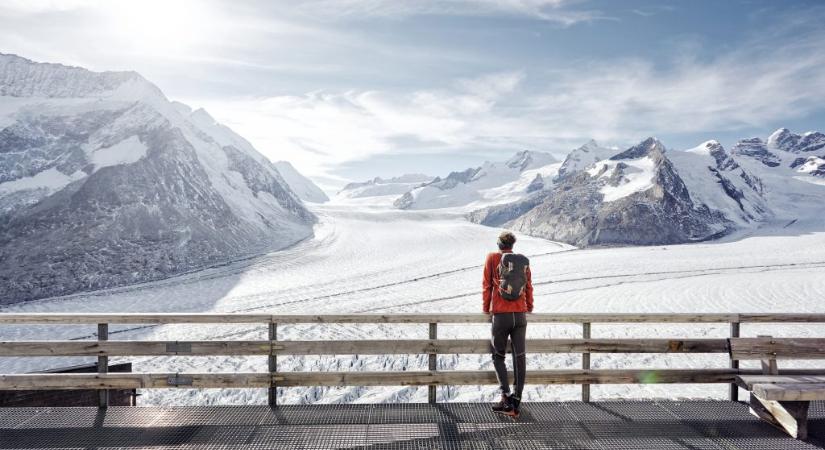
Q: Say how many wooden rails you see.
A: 3